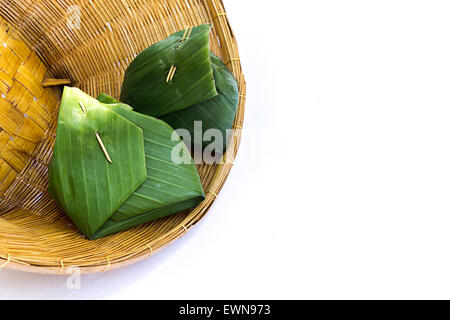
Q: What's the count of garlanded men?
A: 0